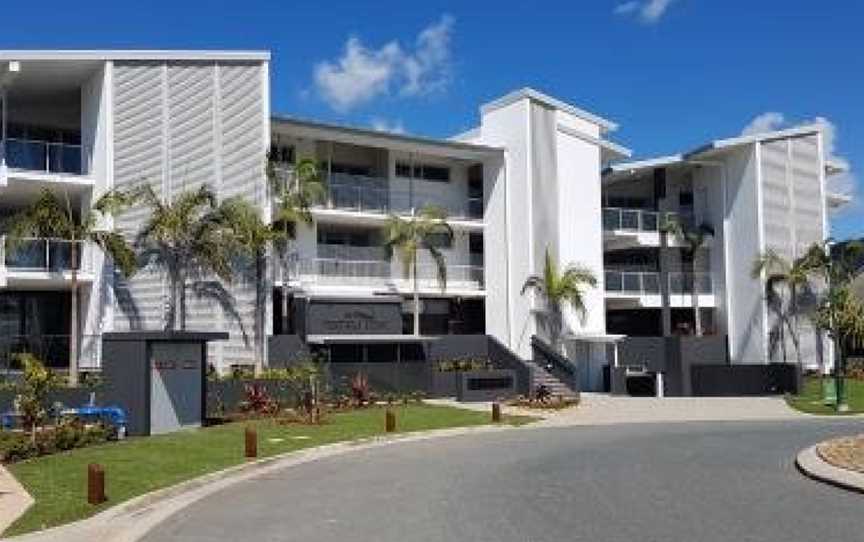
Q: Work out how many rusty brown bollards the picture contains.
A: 4